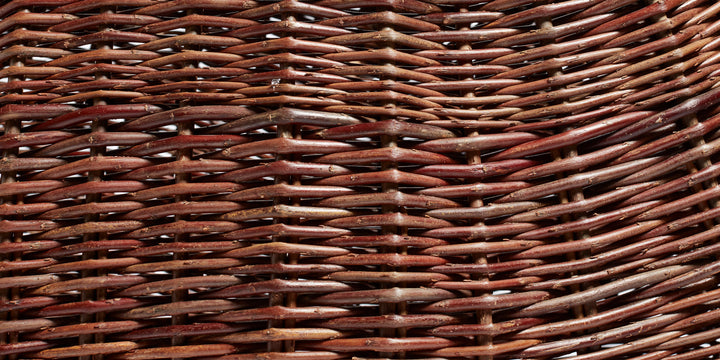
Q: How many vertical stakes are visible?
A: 8